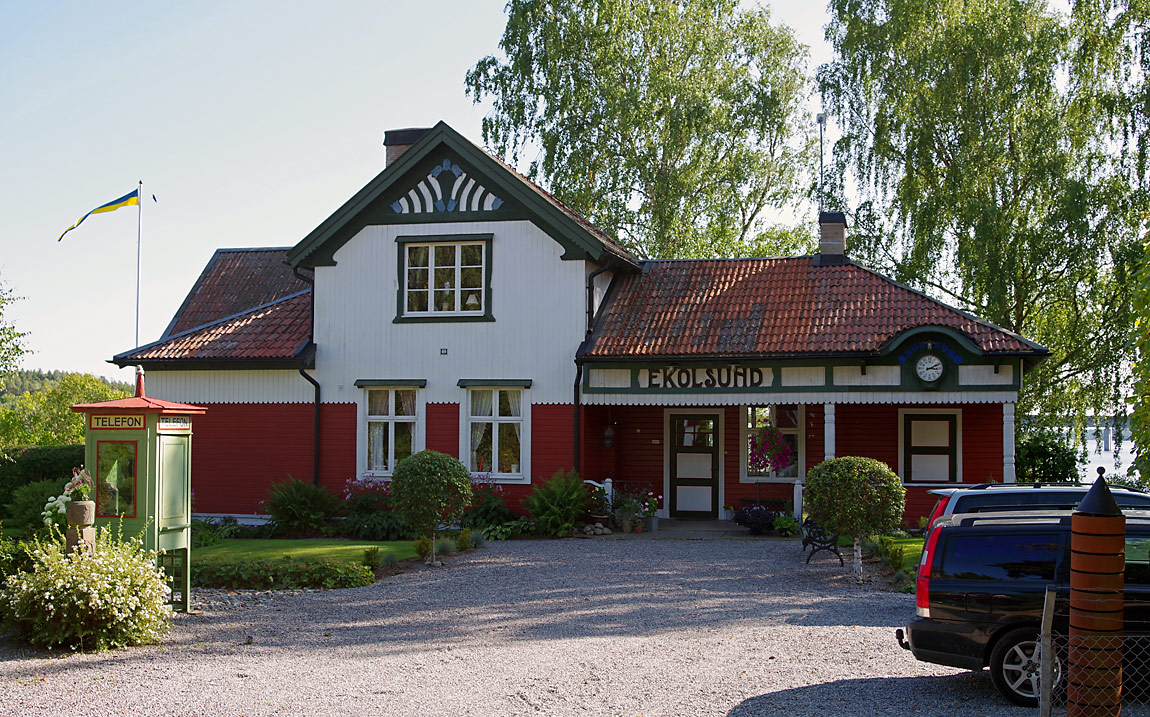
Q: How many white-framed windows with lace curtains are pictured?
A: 2